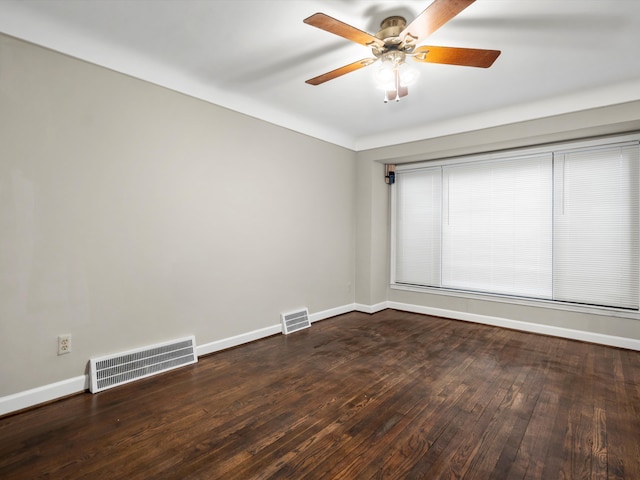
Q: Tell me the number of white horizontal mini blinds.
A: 3